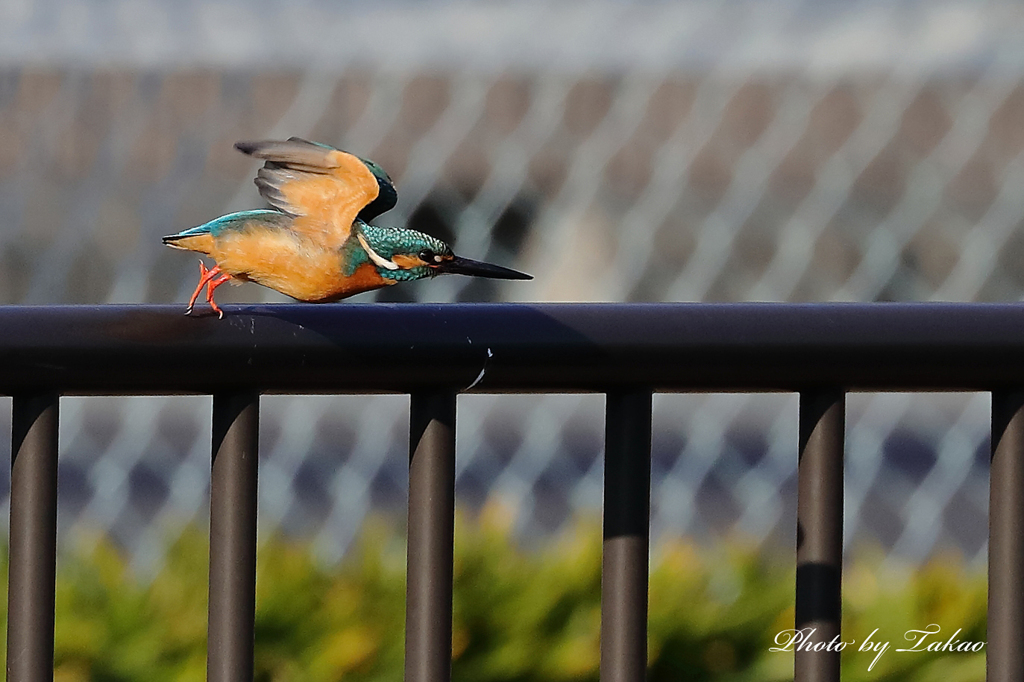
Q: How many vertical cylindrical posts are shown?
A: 6